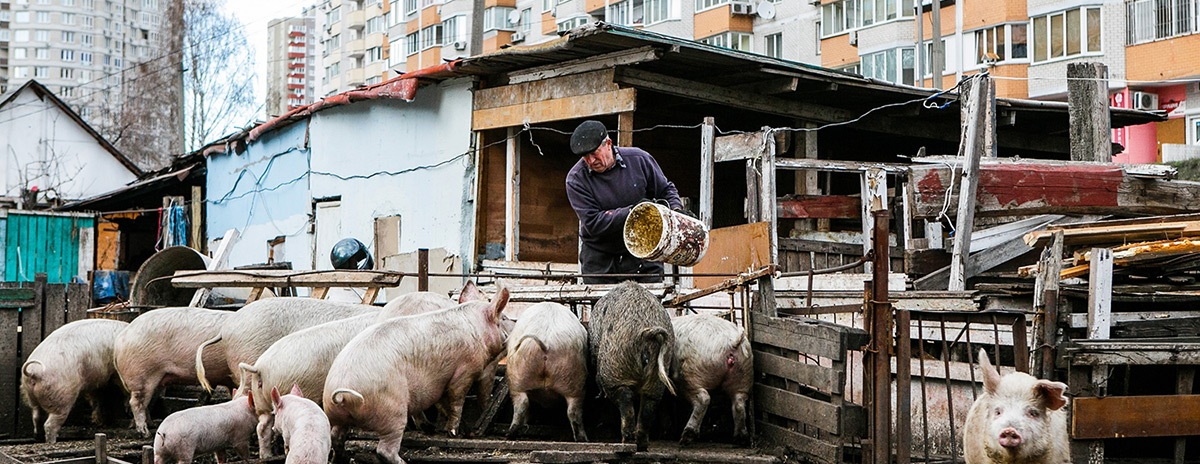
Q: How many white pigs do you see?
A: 11